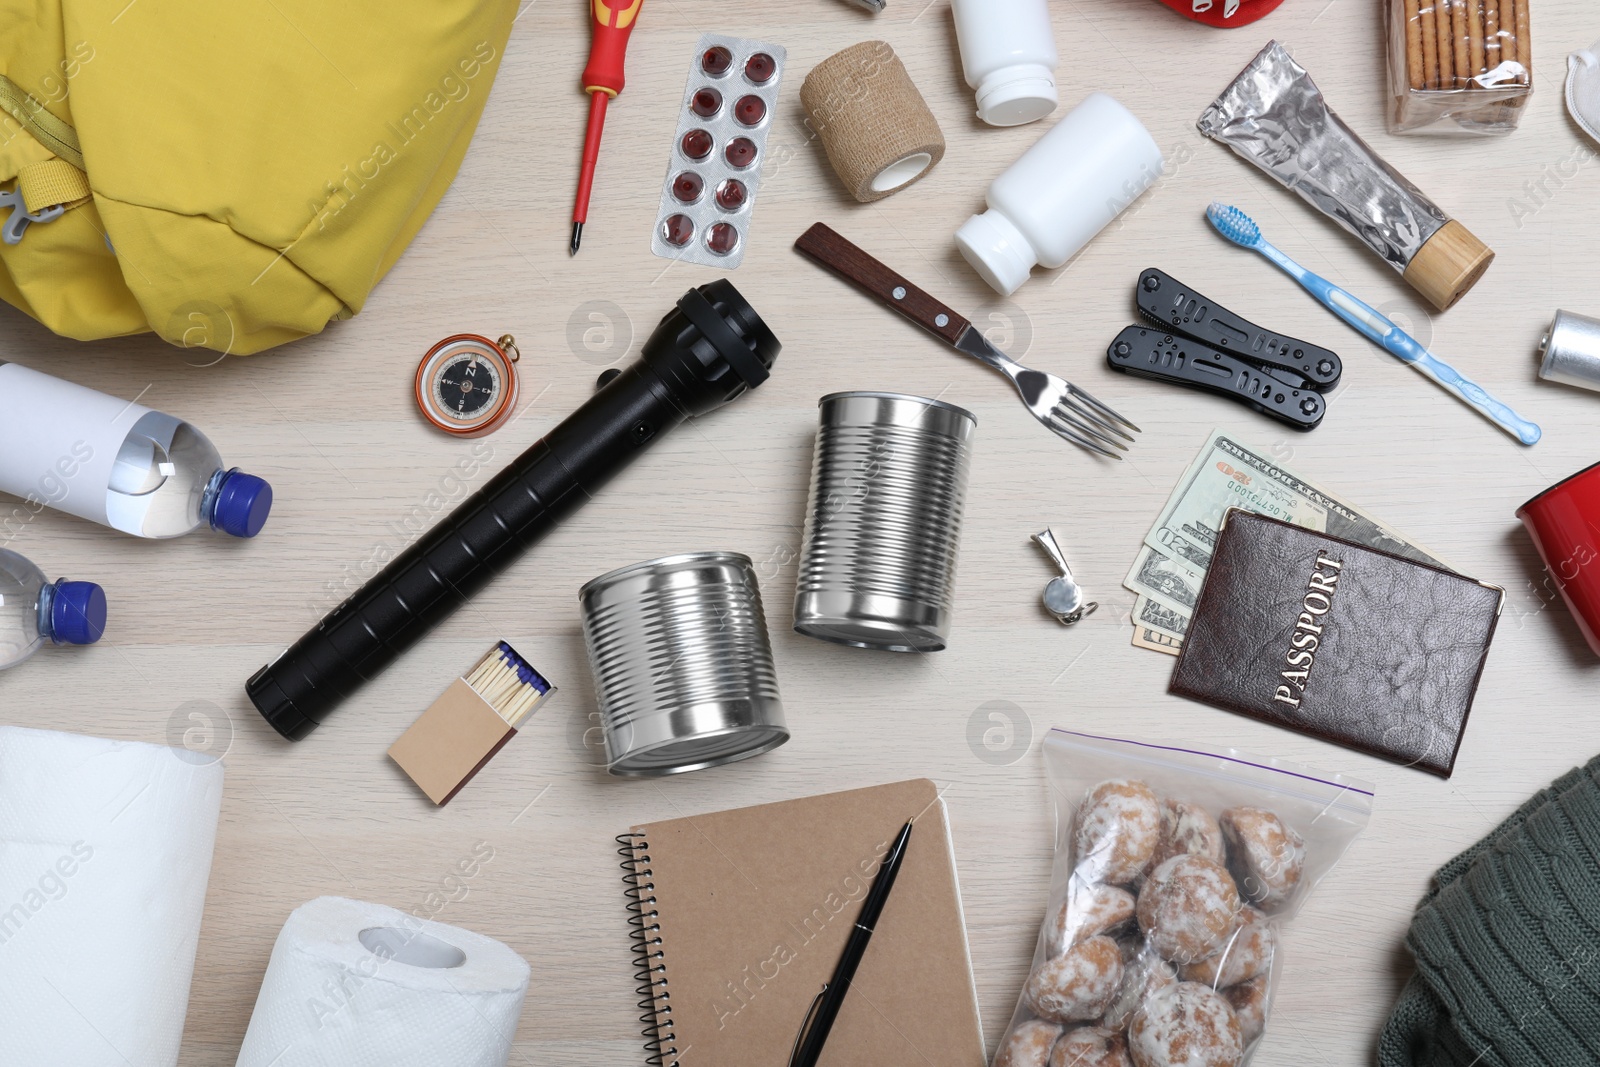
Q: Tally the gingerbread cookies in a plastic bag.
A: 12